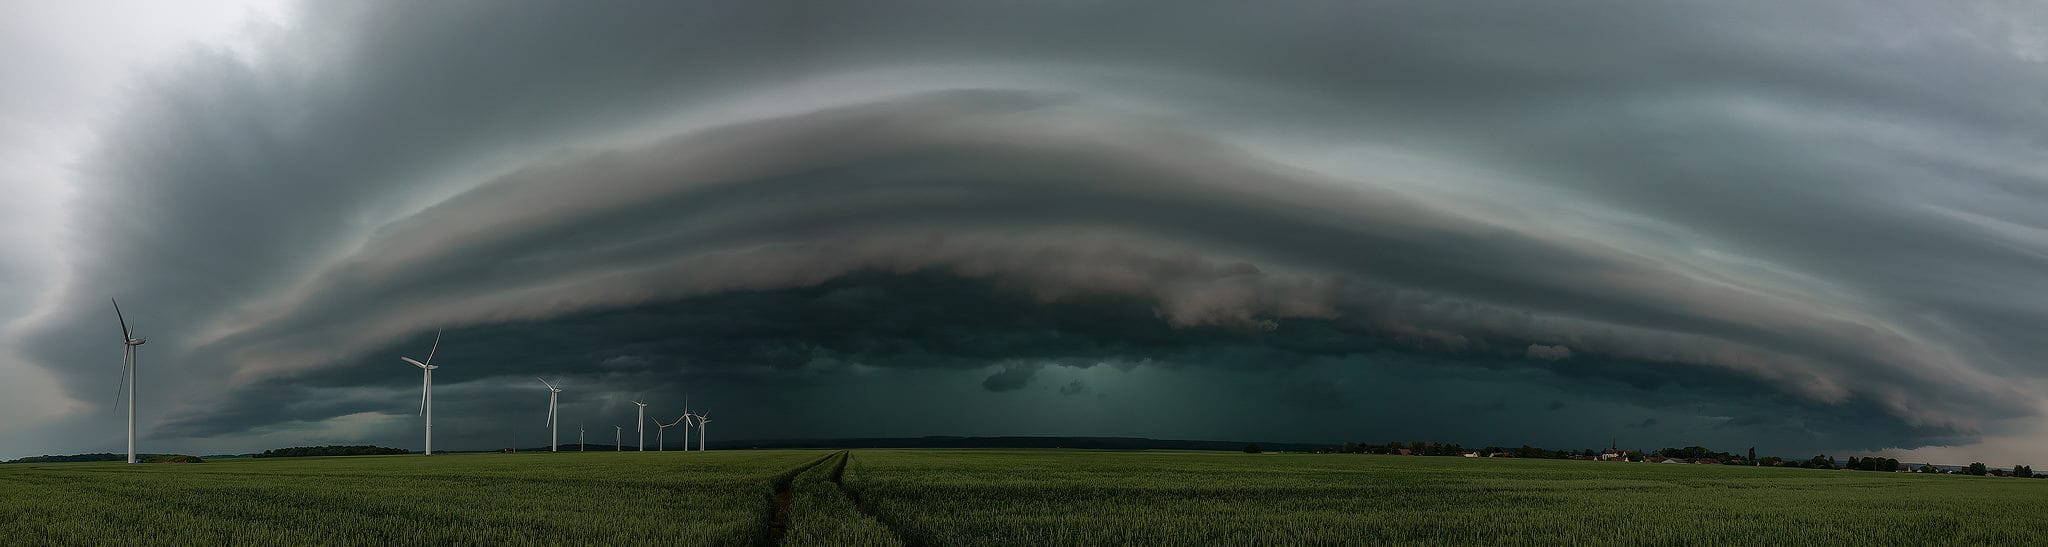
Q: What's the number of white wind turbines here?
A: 10